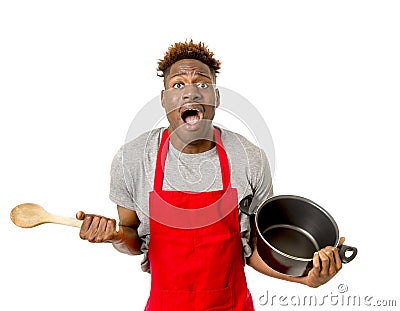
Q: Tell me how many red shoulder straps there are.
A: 2